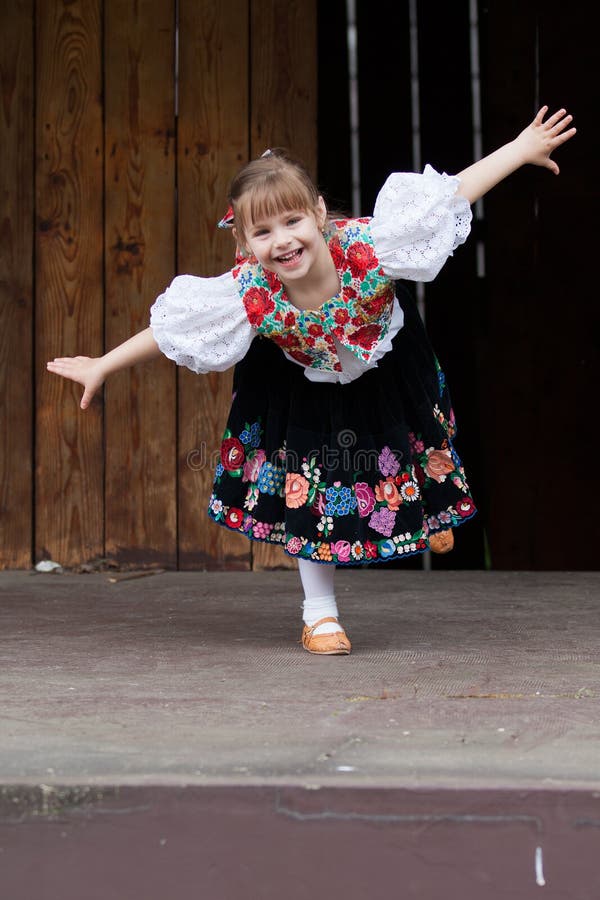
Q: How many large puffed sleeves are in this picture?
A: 2